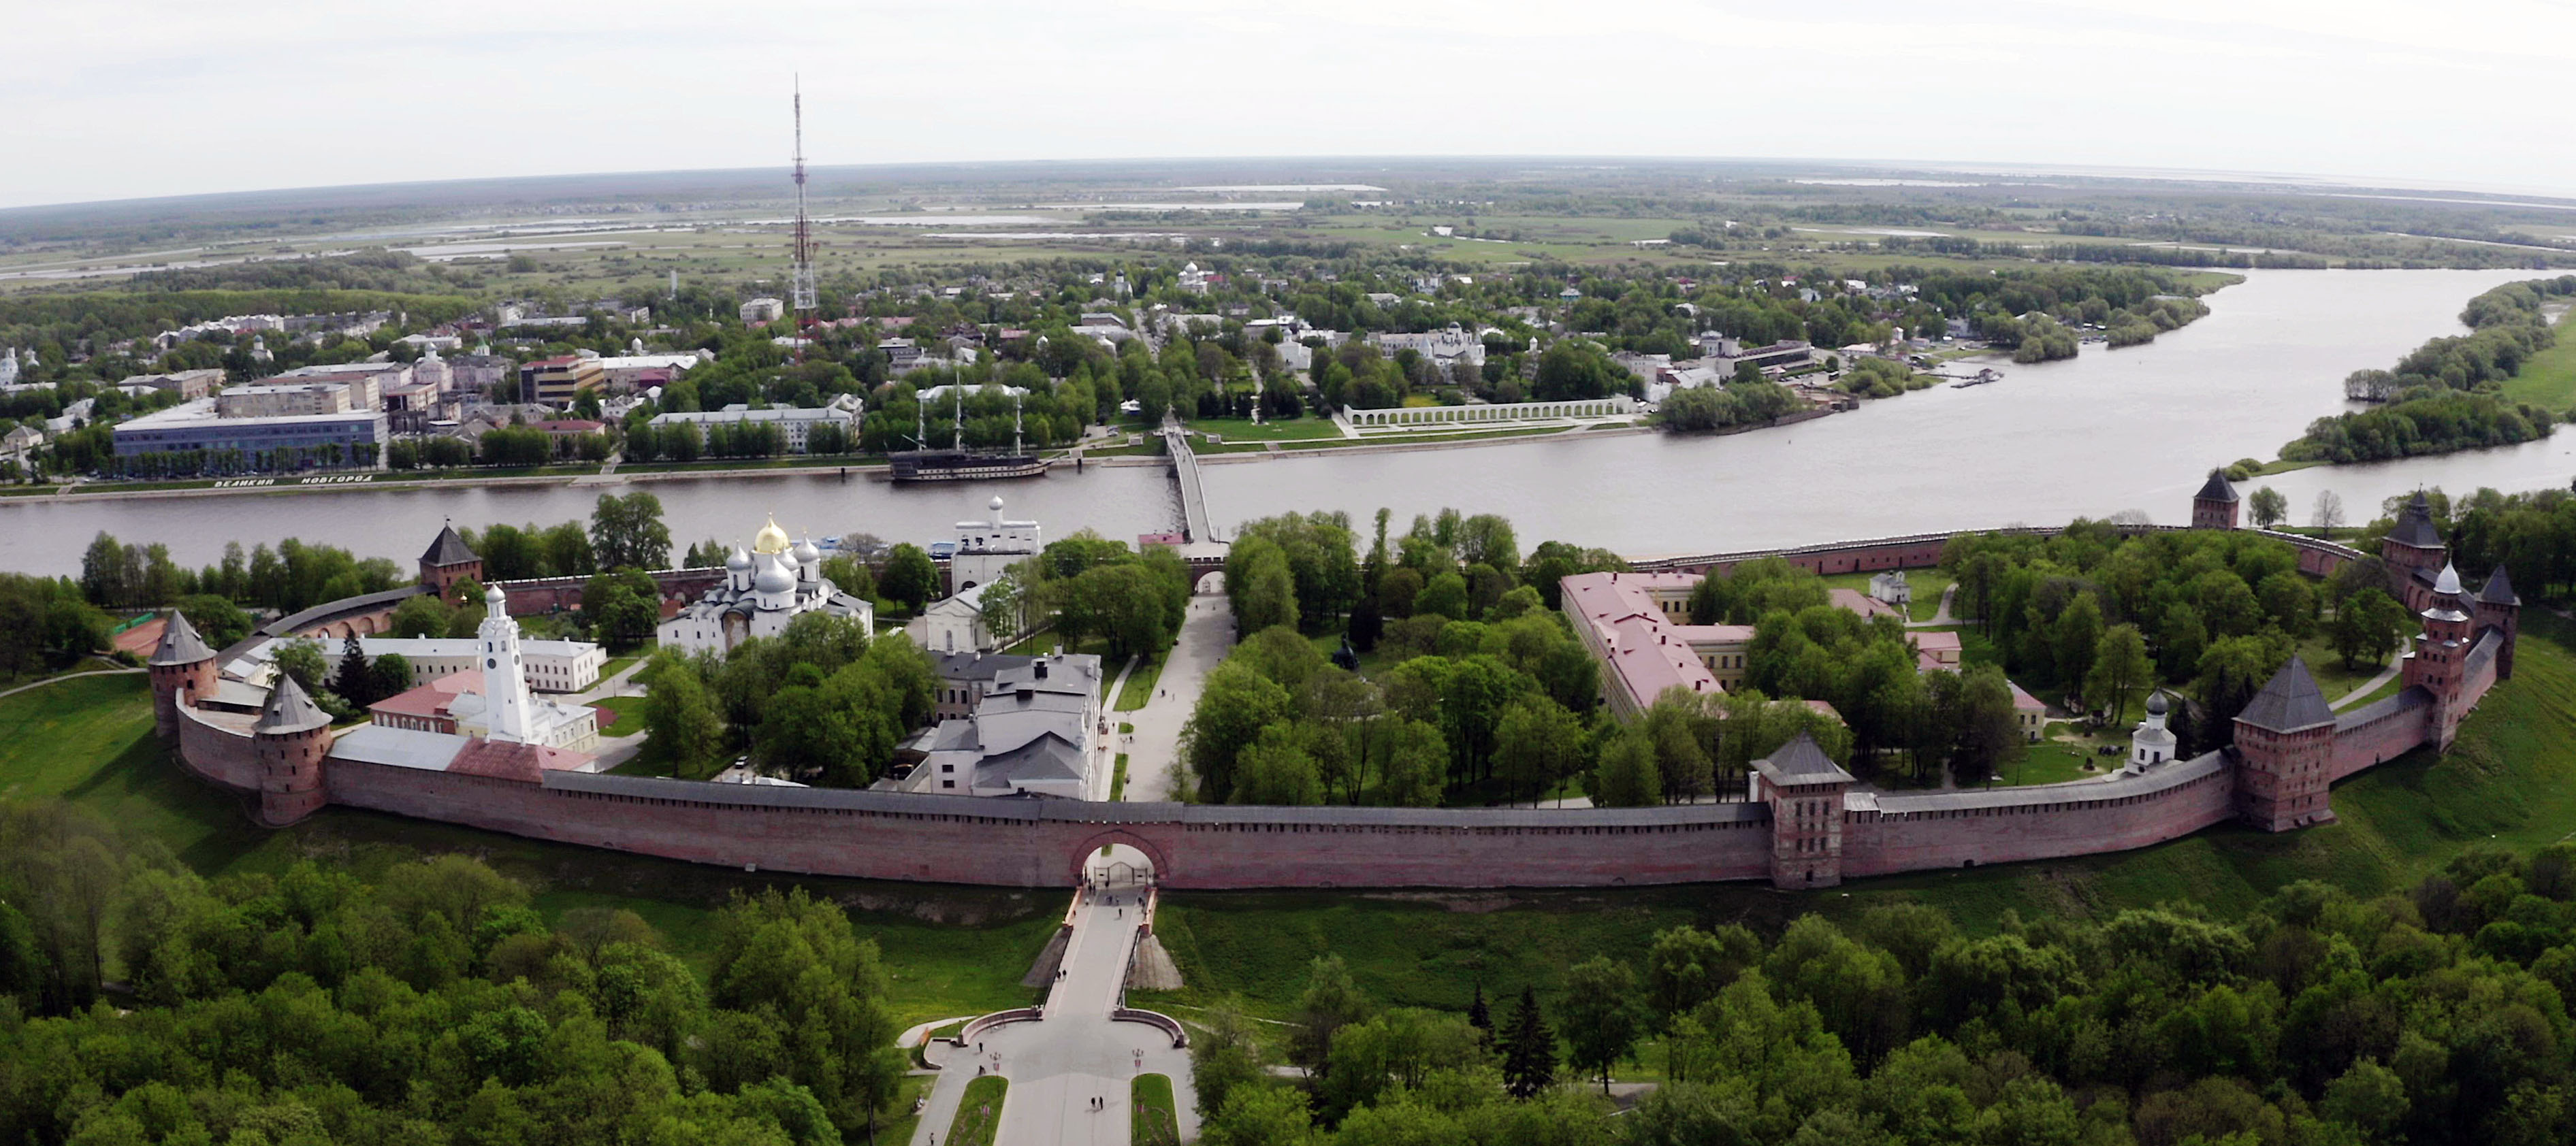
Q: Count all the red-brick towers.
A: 9